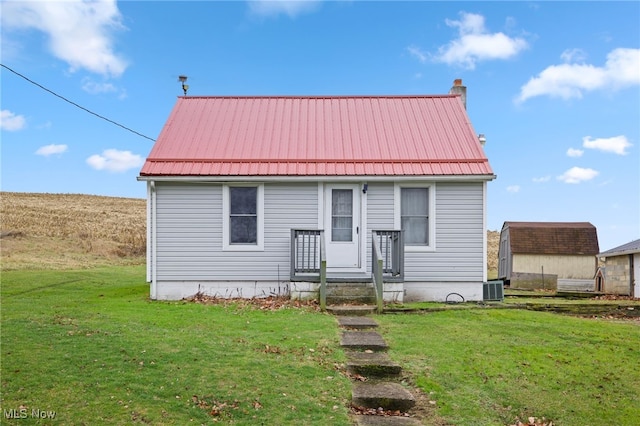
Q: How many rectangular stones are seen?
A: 5